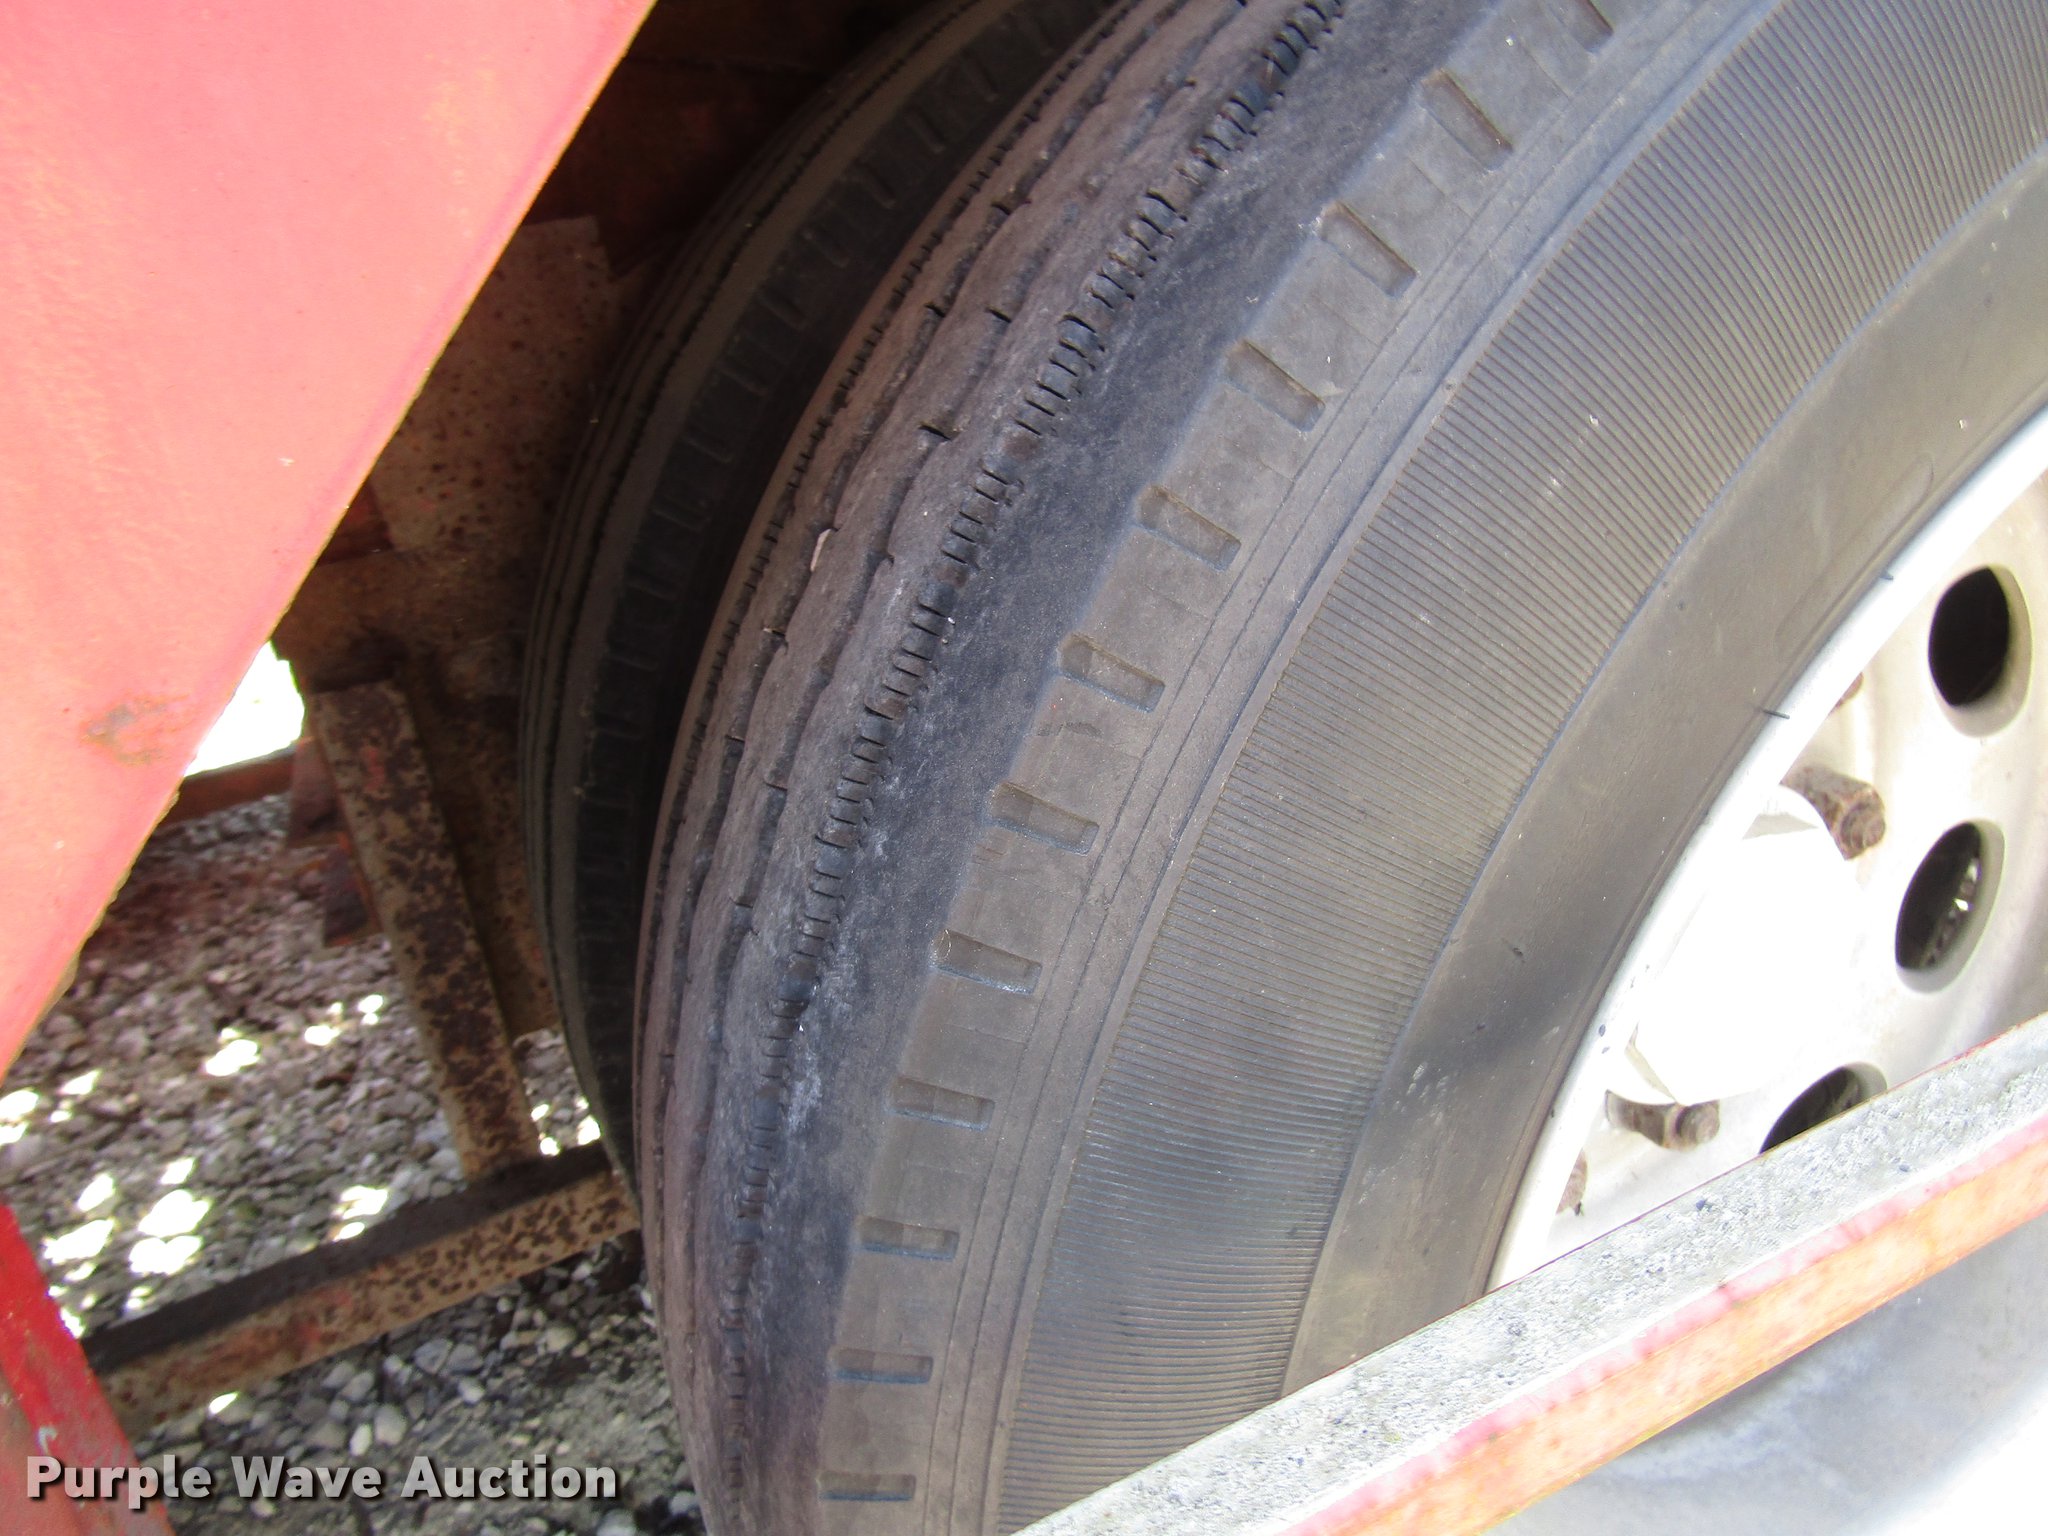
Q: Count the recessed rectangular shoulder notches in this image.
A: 12